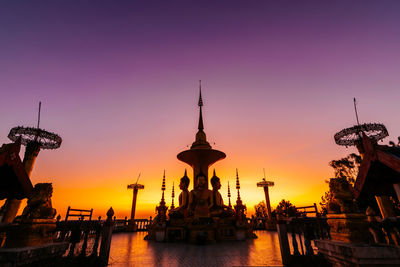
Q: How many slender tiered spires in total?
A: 4